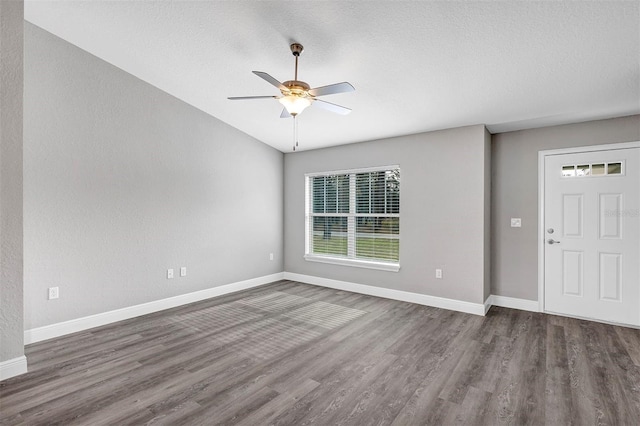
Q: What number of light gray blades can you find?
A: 5